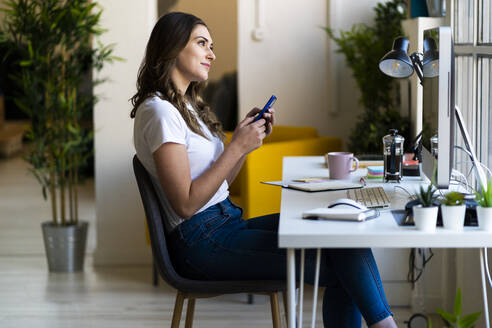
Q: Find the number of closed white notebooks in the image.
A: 1